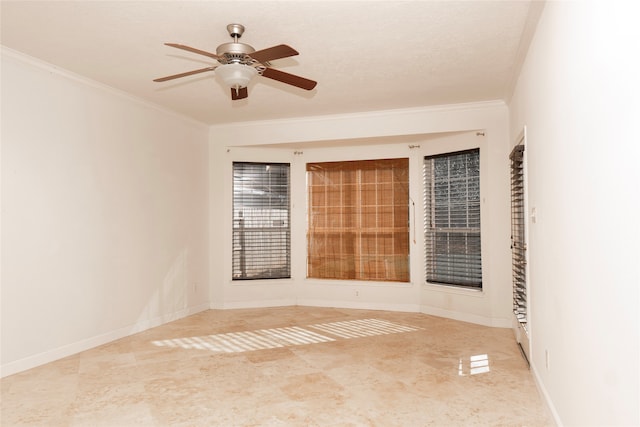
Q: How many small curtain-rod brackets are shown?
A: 4